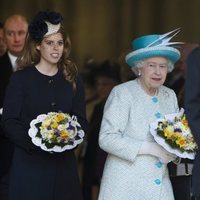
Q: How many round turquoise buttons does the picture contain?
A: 4